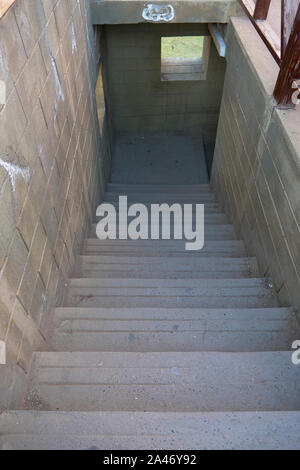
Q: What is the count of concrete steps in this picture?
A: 11